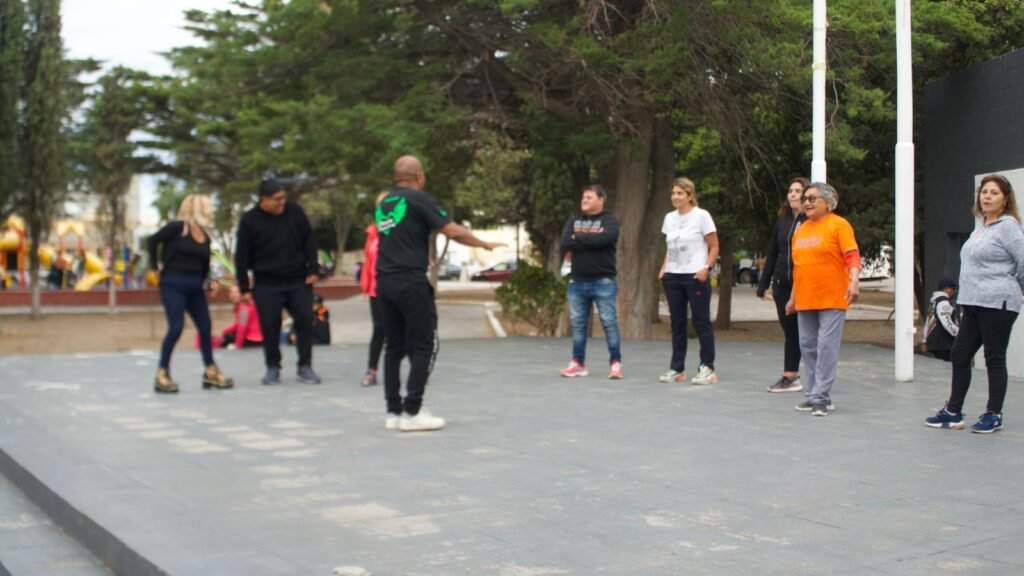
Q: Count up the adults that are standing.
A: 9